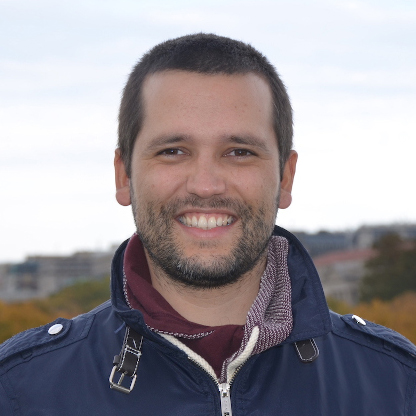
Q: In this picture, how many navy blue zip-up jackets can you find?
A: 1